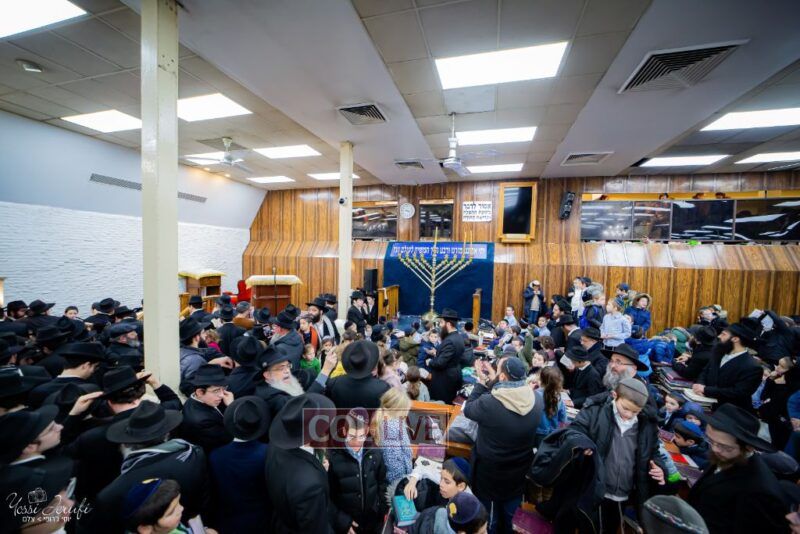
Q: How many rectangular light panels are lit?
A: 13